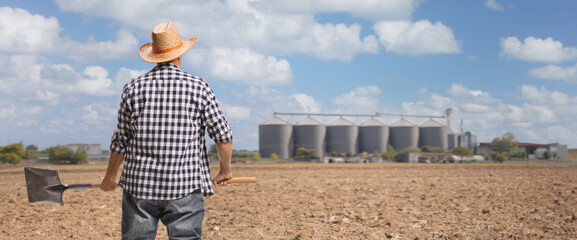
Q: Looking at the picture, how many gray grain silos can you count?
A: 6